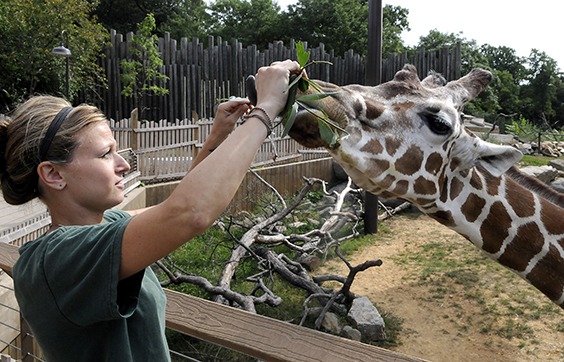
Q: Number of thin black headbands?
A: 1